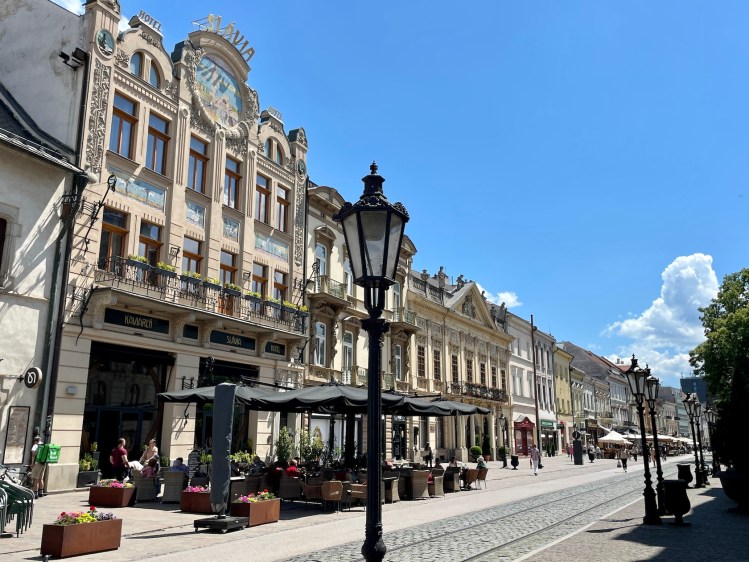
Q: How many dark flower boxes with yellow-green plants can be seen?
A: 9